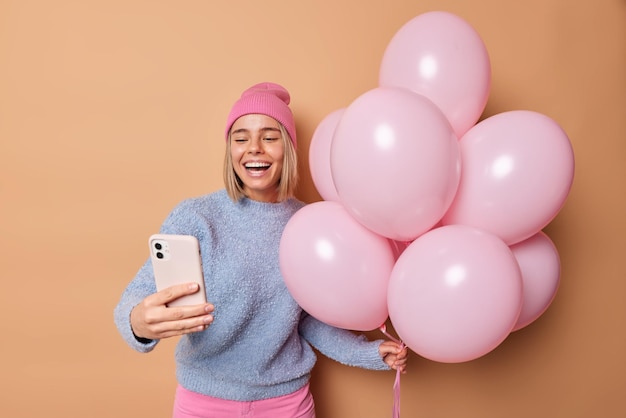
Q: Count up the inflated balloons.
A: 7